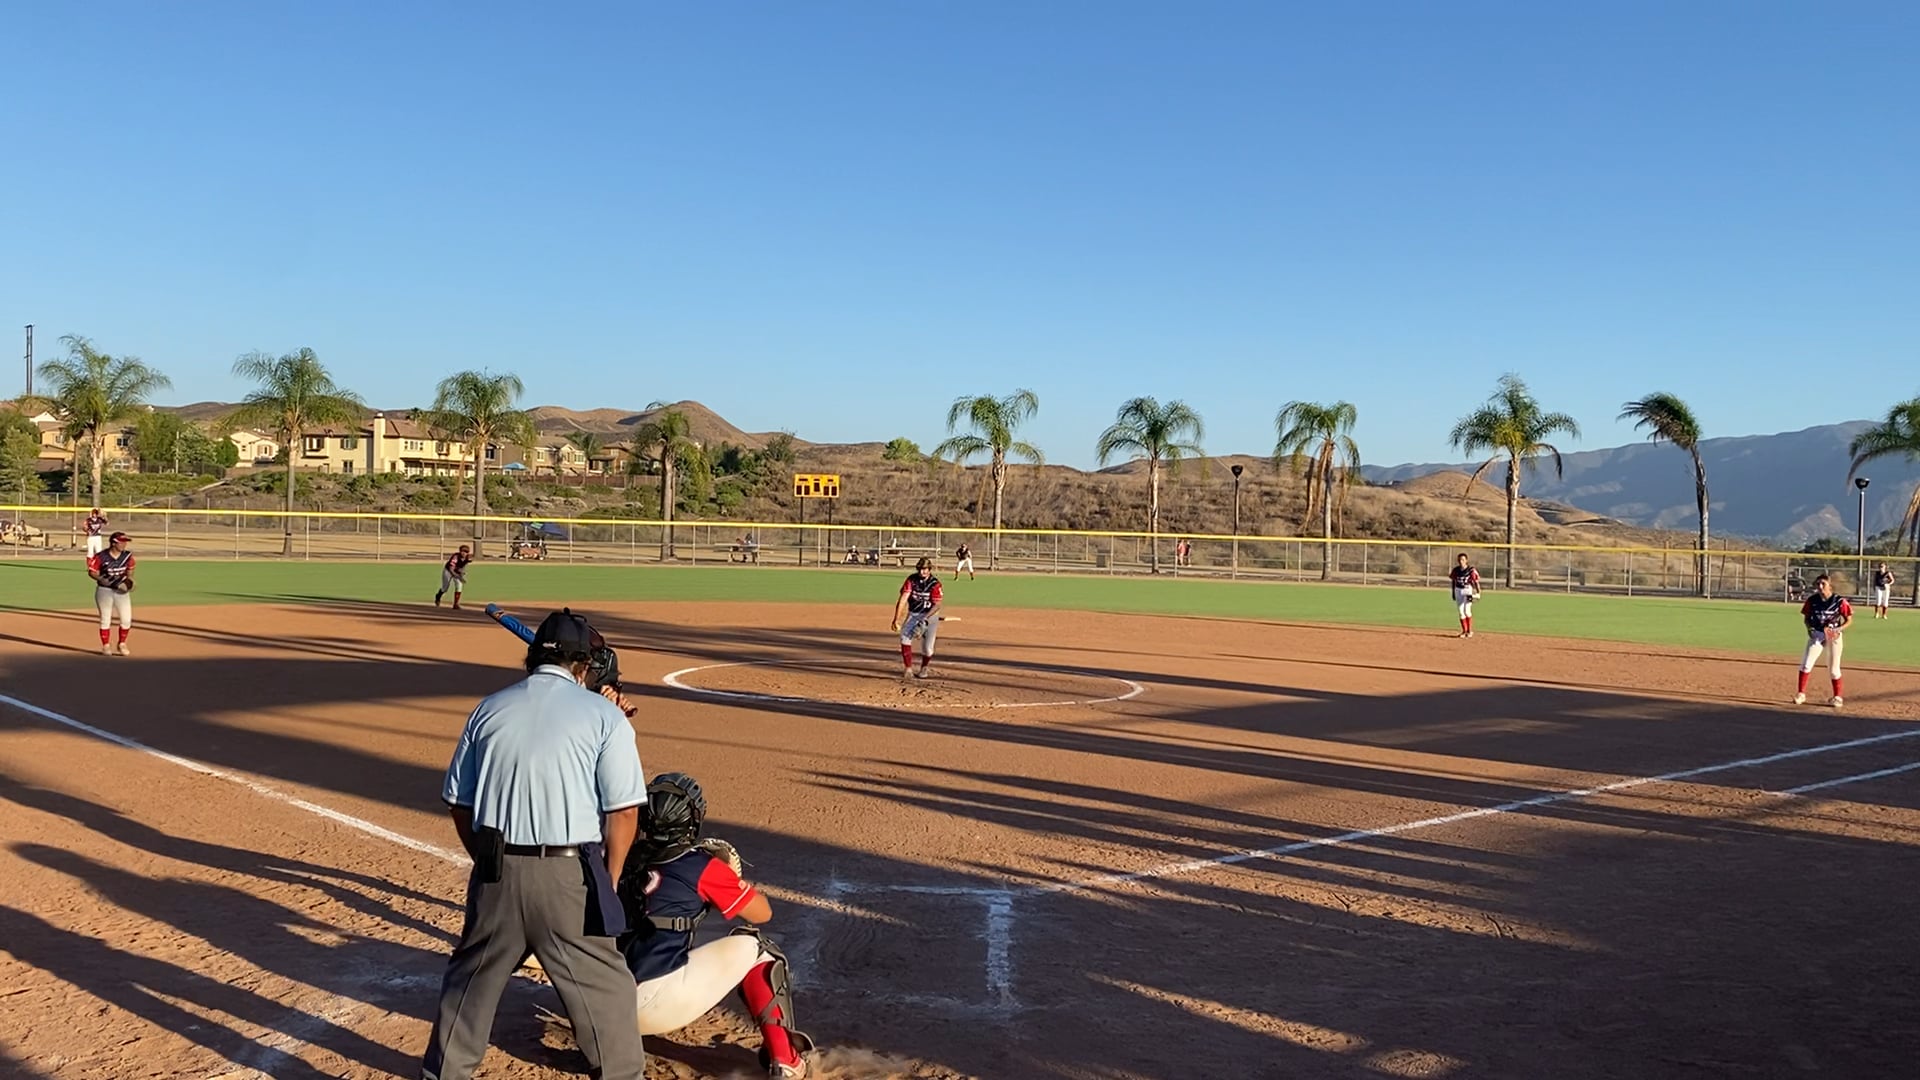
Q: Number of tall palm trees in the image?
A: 10